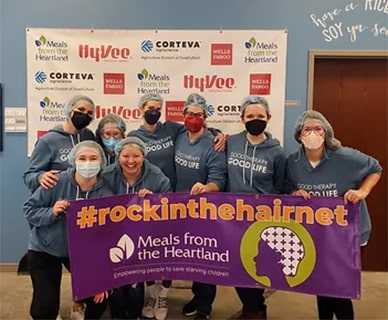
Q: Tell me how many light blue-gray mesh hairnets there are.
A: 8